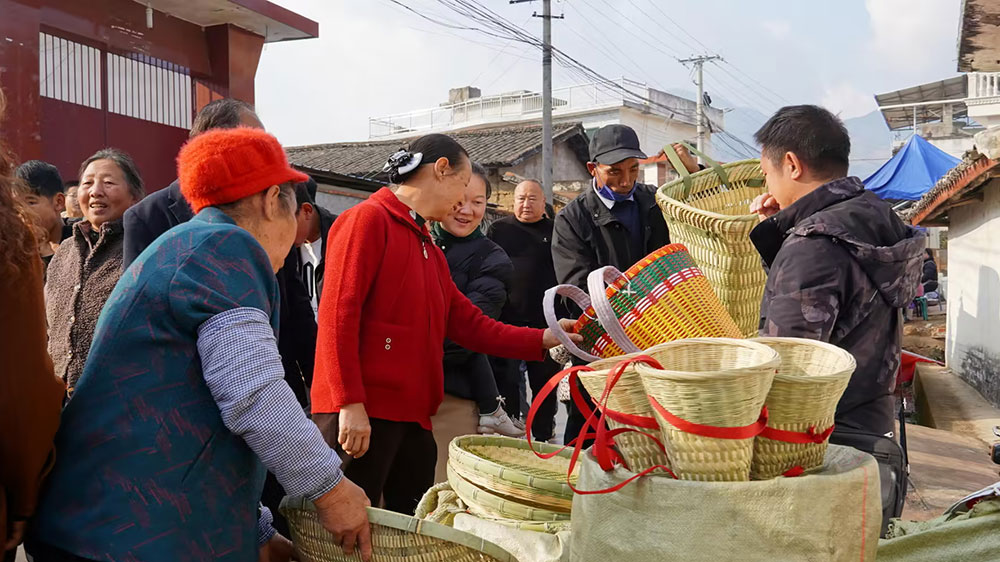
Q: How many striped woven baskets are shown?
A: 1